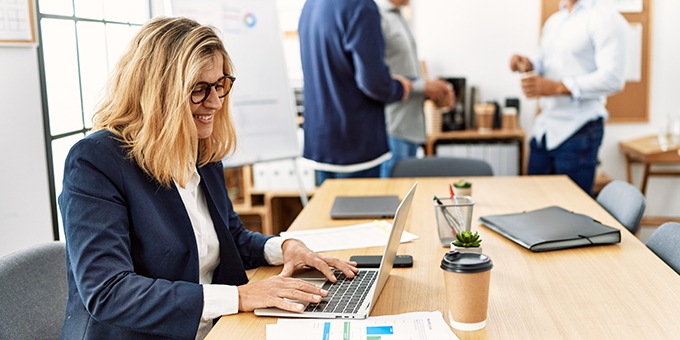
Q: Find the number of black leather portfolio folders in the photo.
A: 1